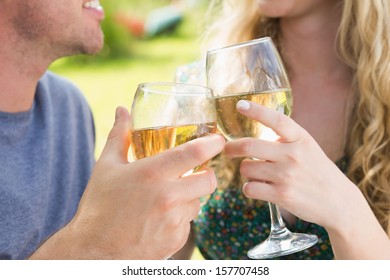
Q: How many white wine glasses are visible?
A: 2